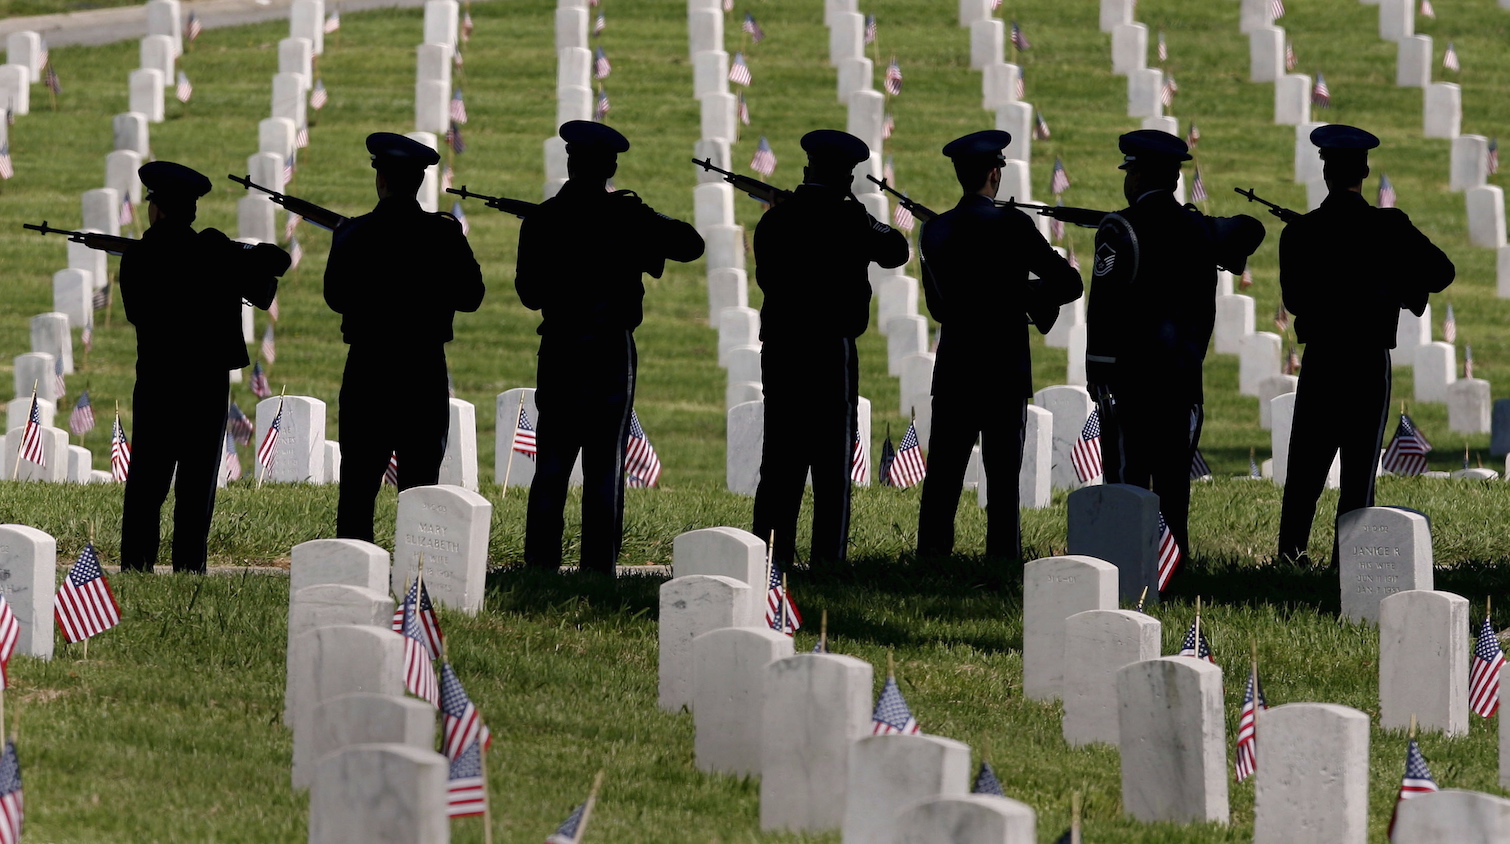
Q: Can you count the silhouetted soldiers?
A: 7